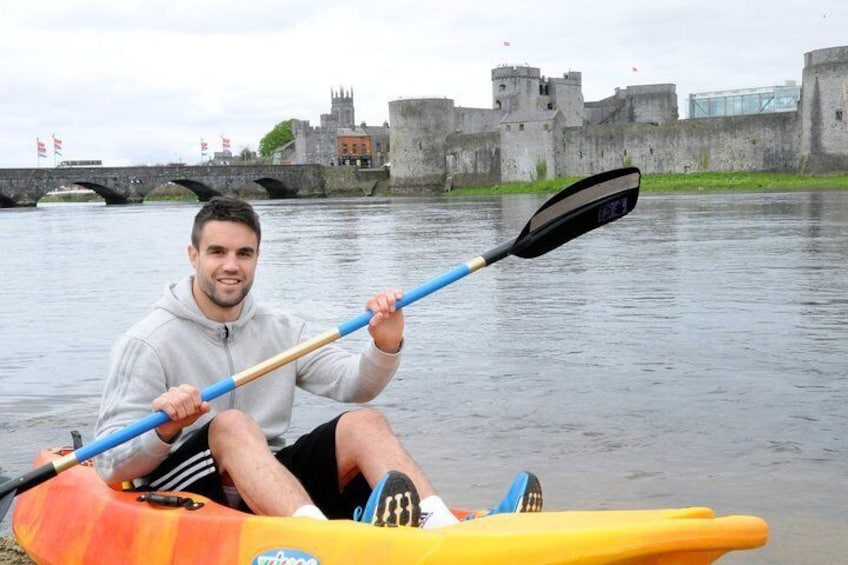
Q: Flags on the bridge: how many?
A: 4